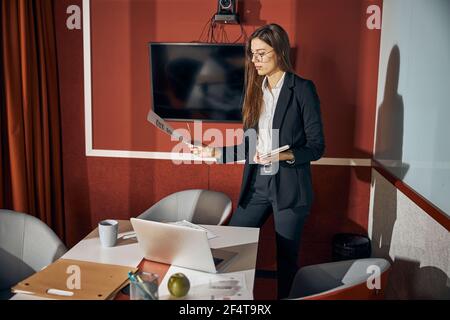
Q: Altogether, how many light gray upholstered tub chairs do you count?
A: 3